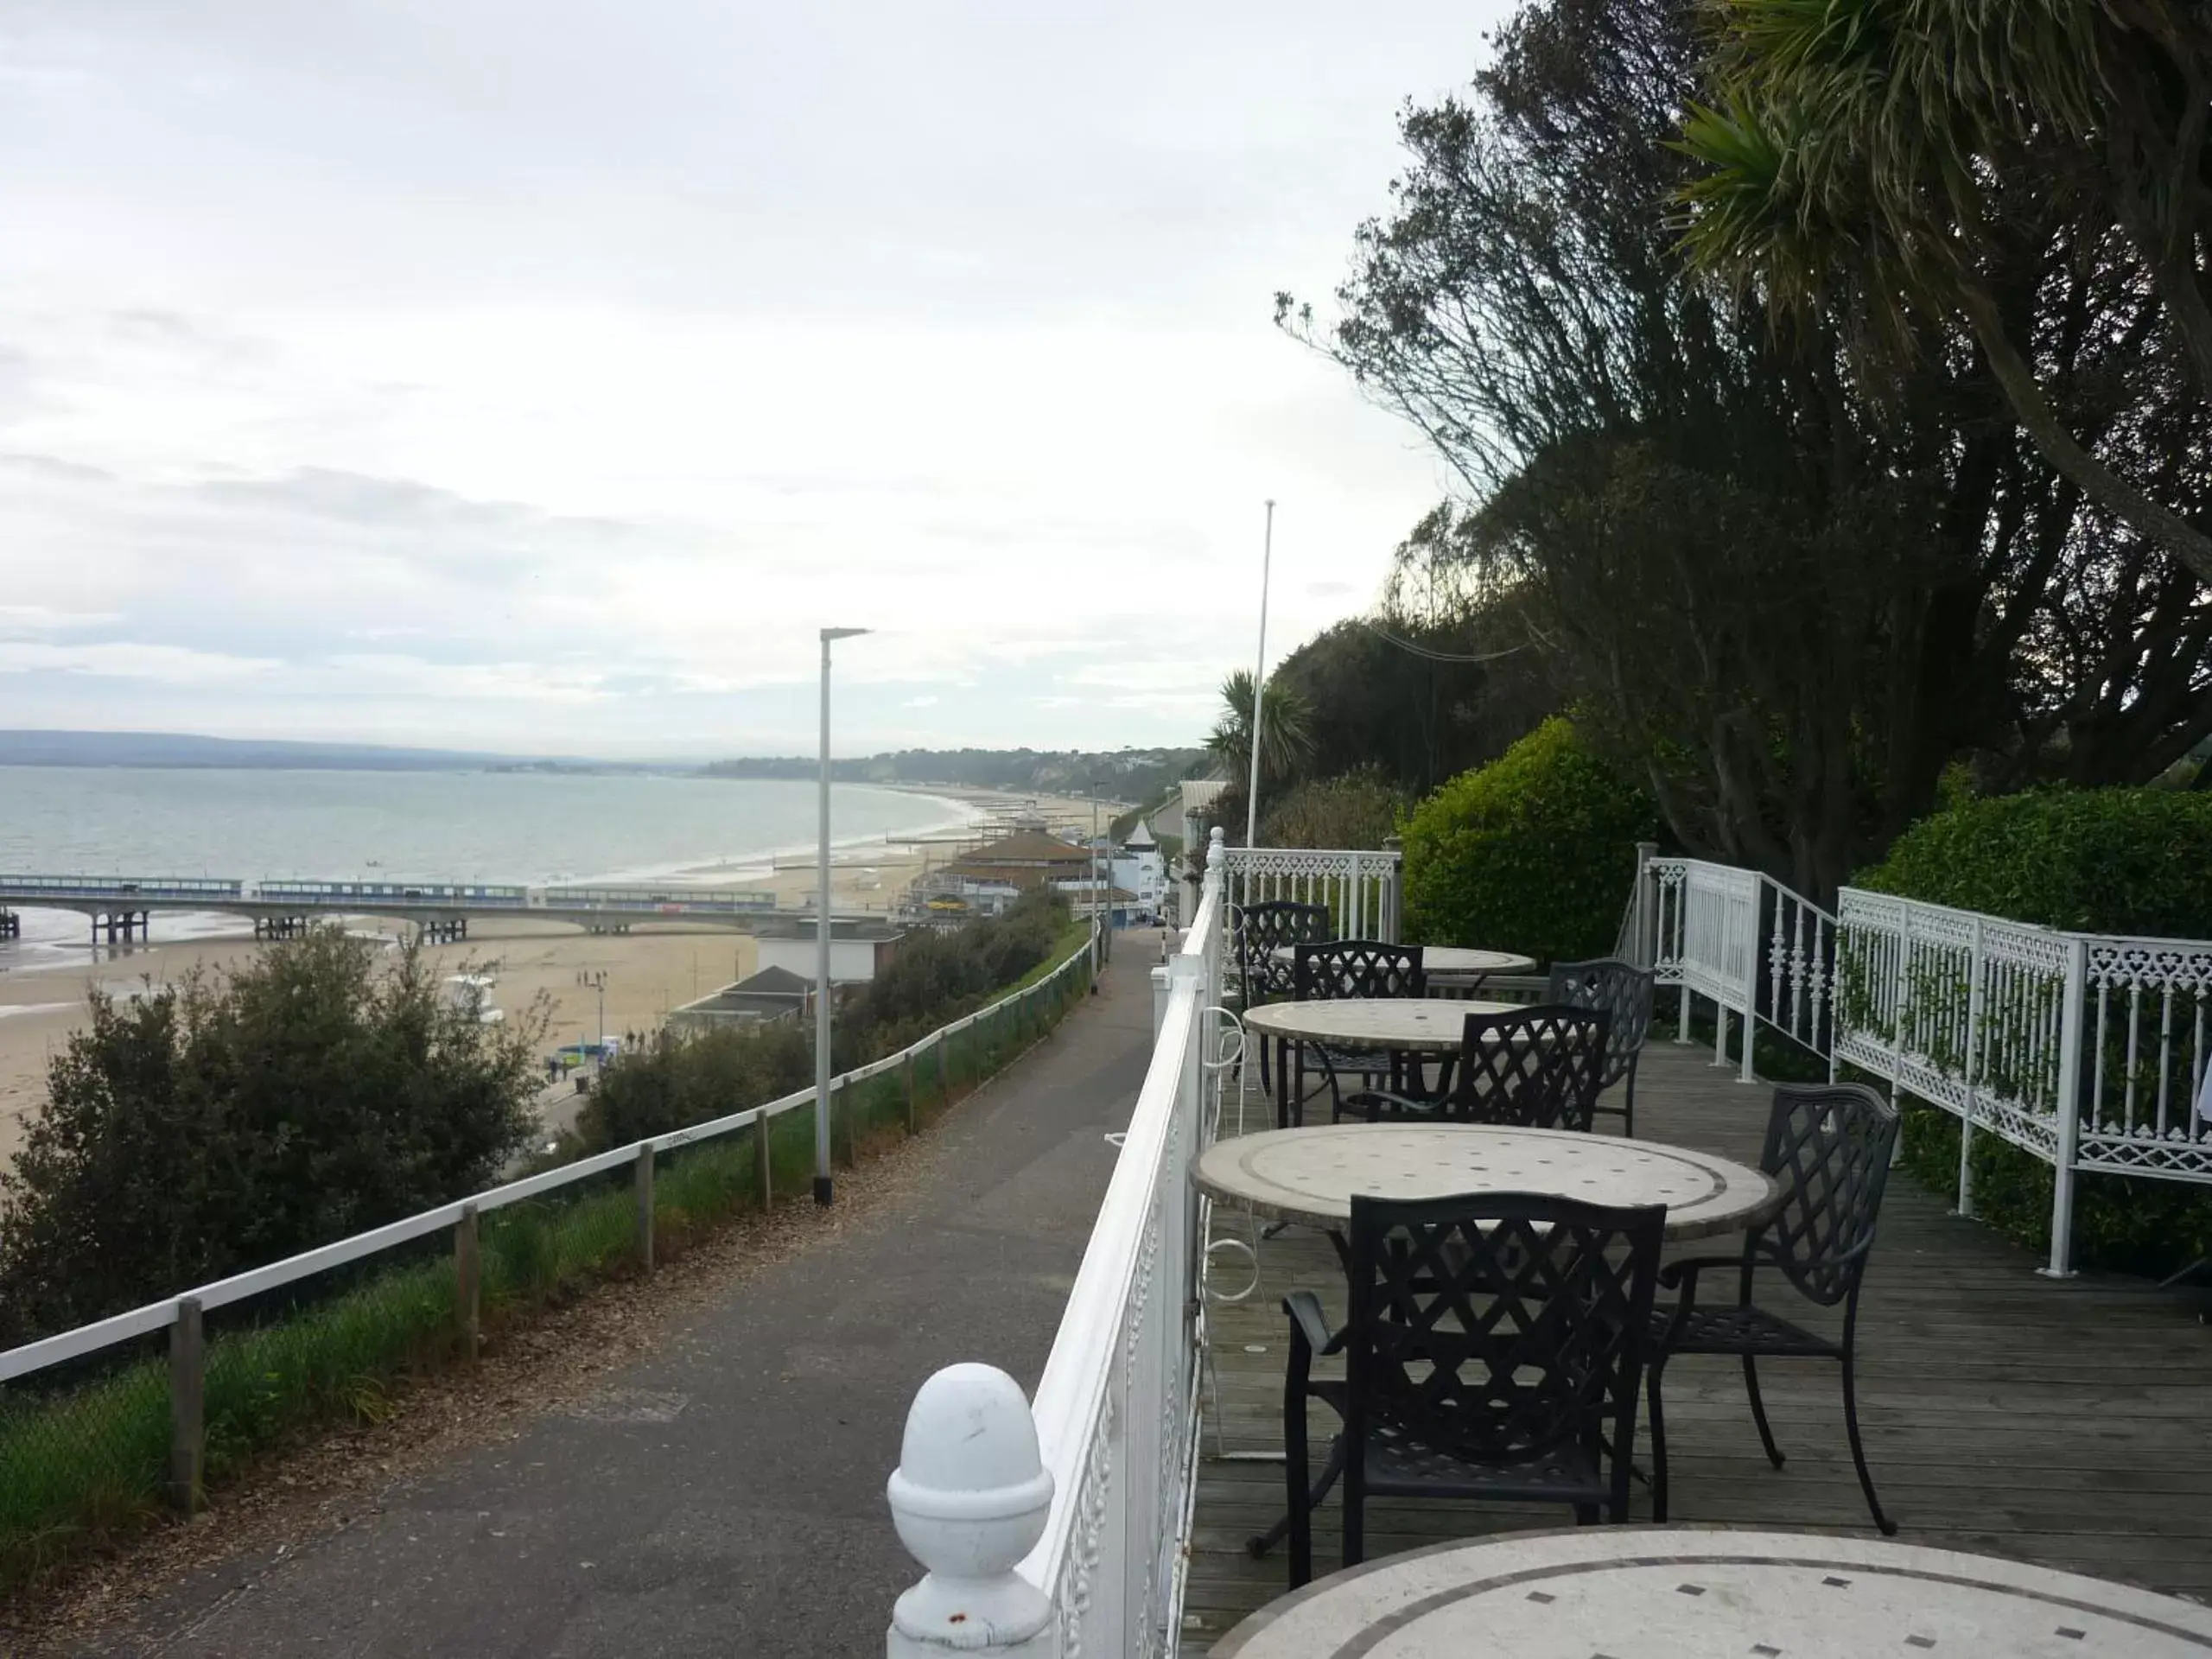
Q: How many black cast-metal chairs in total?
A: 6